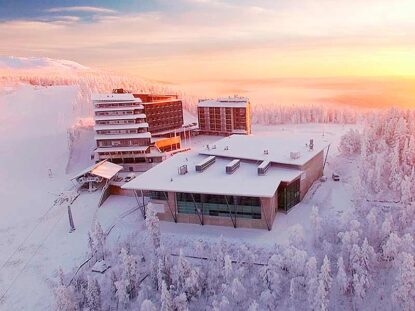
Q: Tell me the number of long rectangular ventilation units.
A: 3